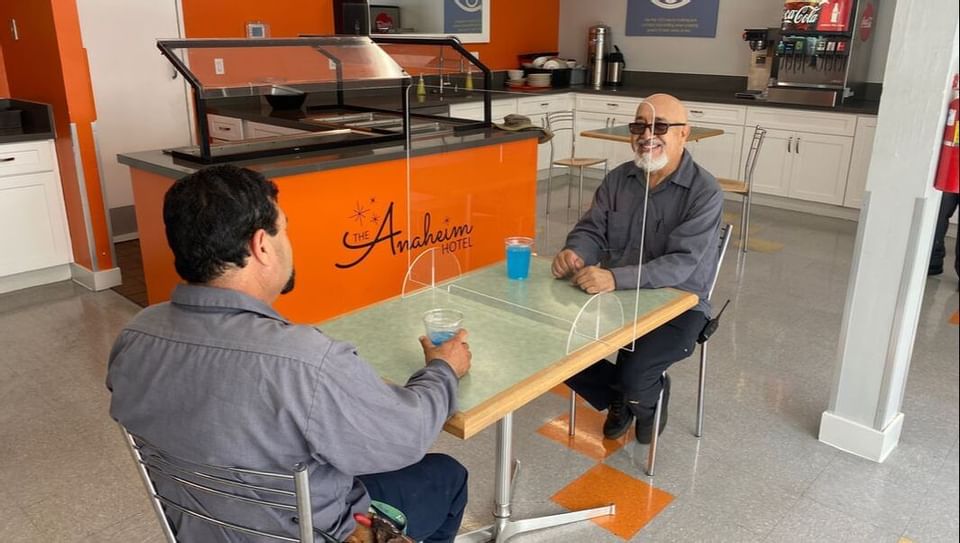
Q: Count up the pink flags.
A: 0